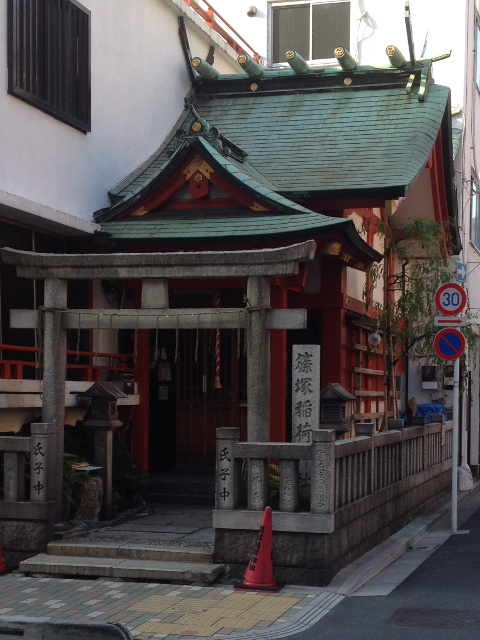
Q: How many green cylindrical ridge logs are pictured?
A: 5